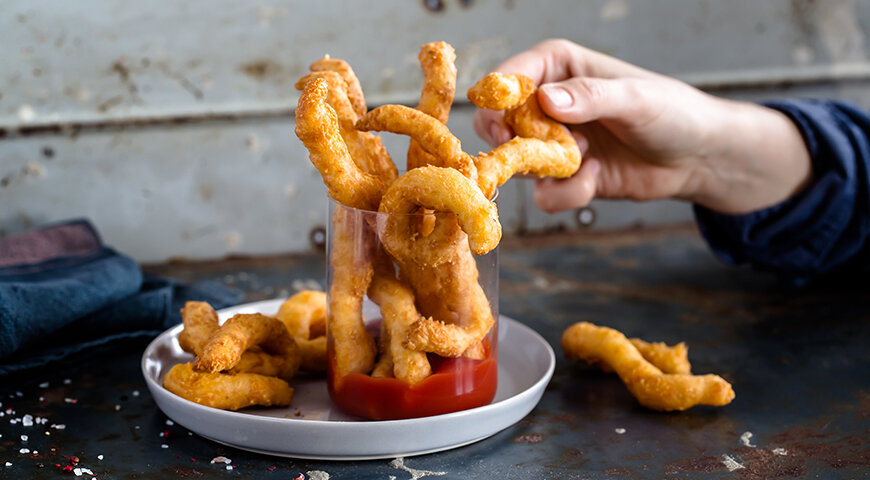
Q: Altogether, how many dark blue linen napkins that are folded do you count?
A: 1